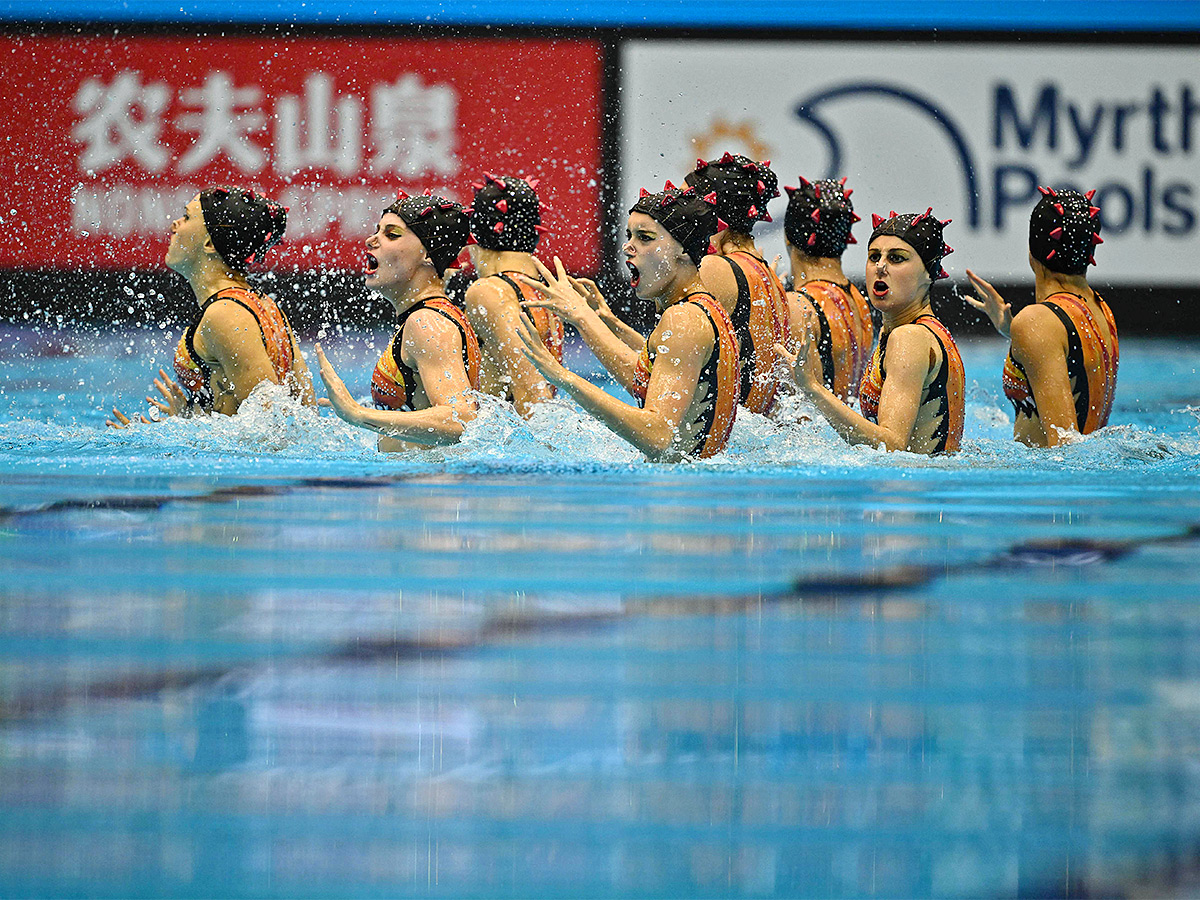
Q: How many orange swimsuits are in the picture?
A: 8